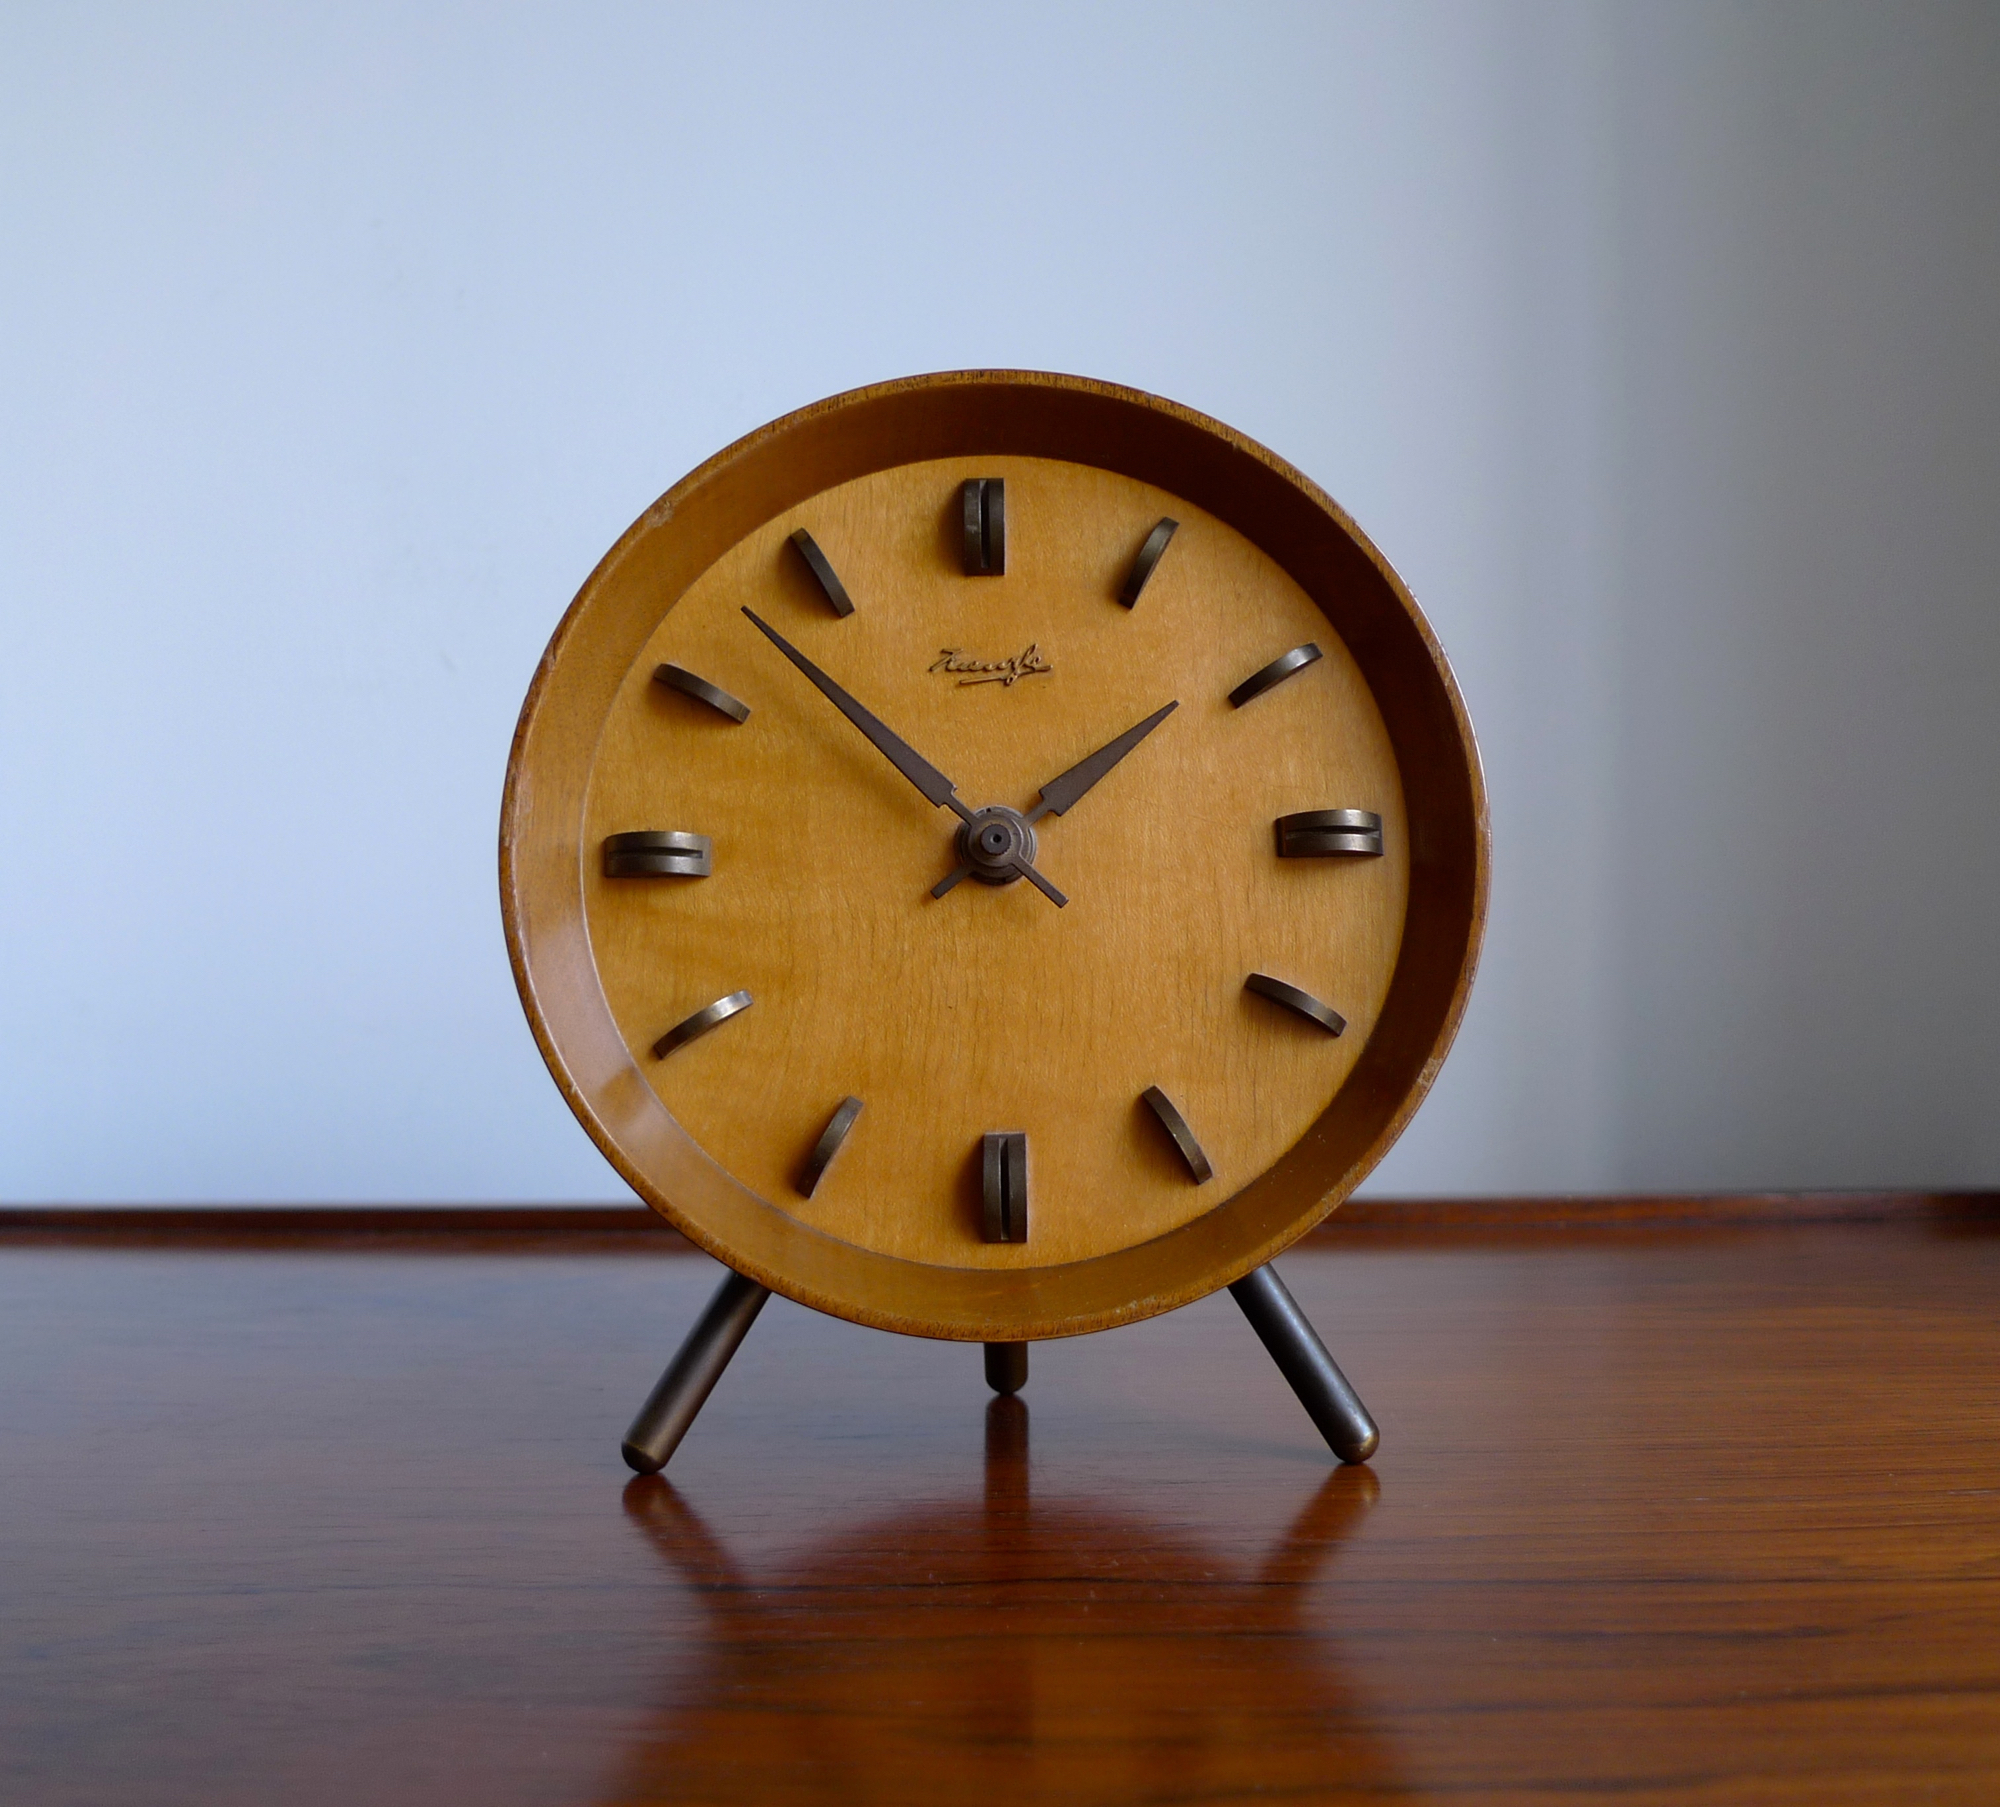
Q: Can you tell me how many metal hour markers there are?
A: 12